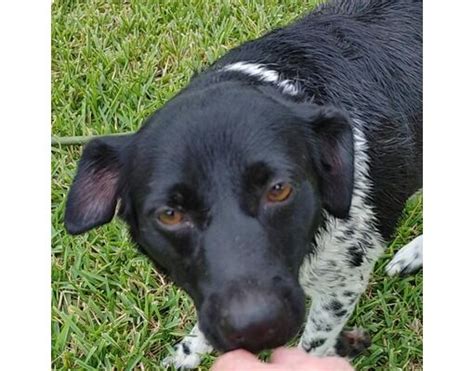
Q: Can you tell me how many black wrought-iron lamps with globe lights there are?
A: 0